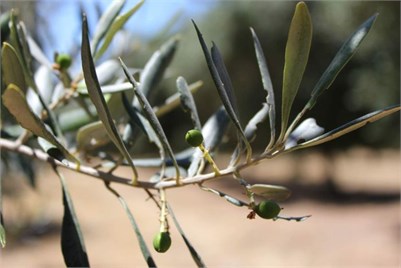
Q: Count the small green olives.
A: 4